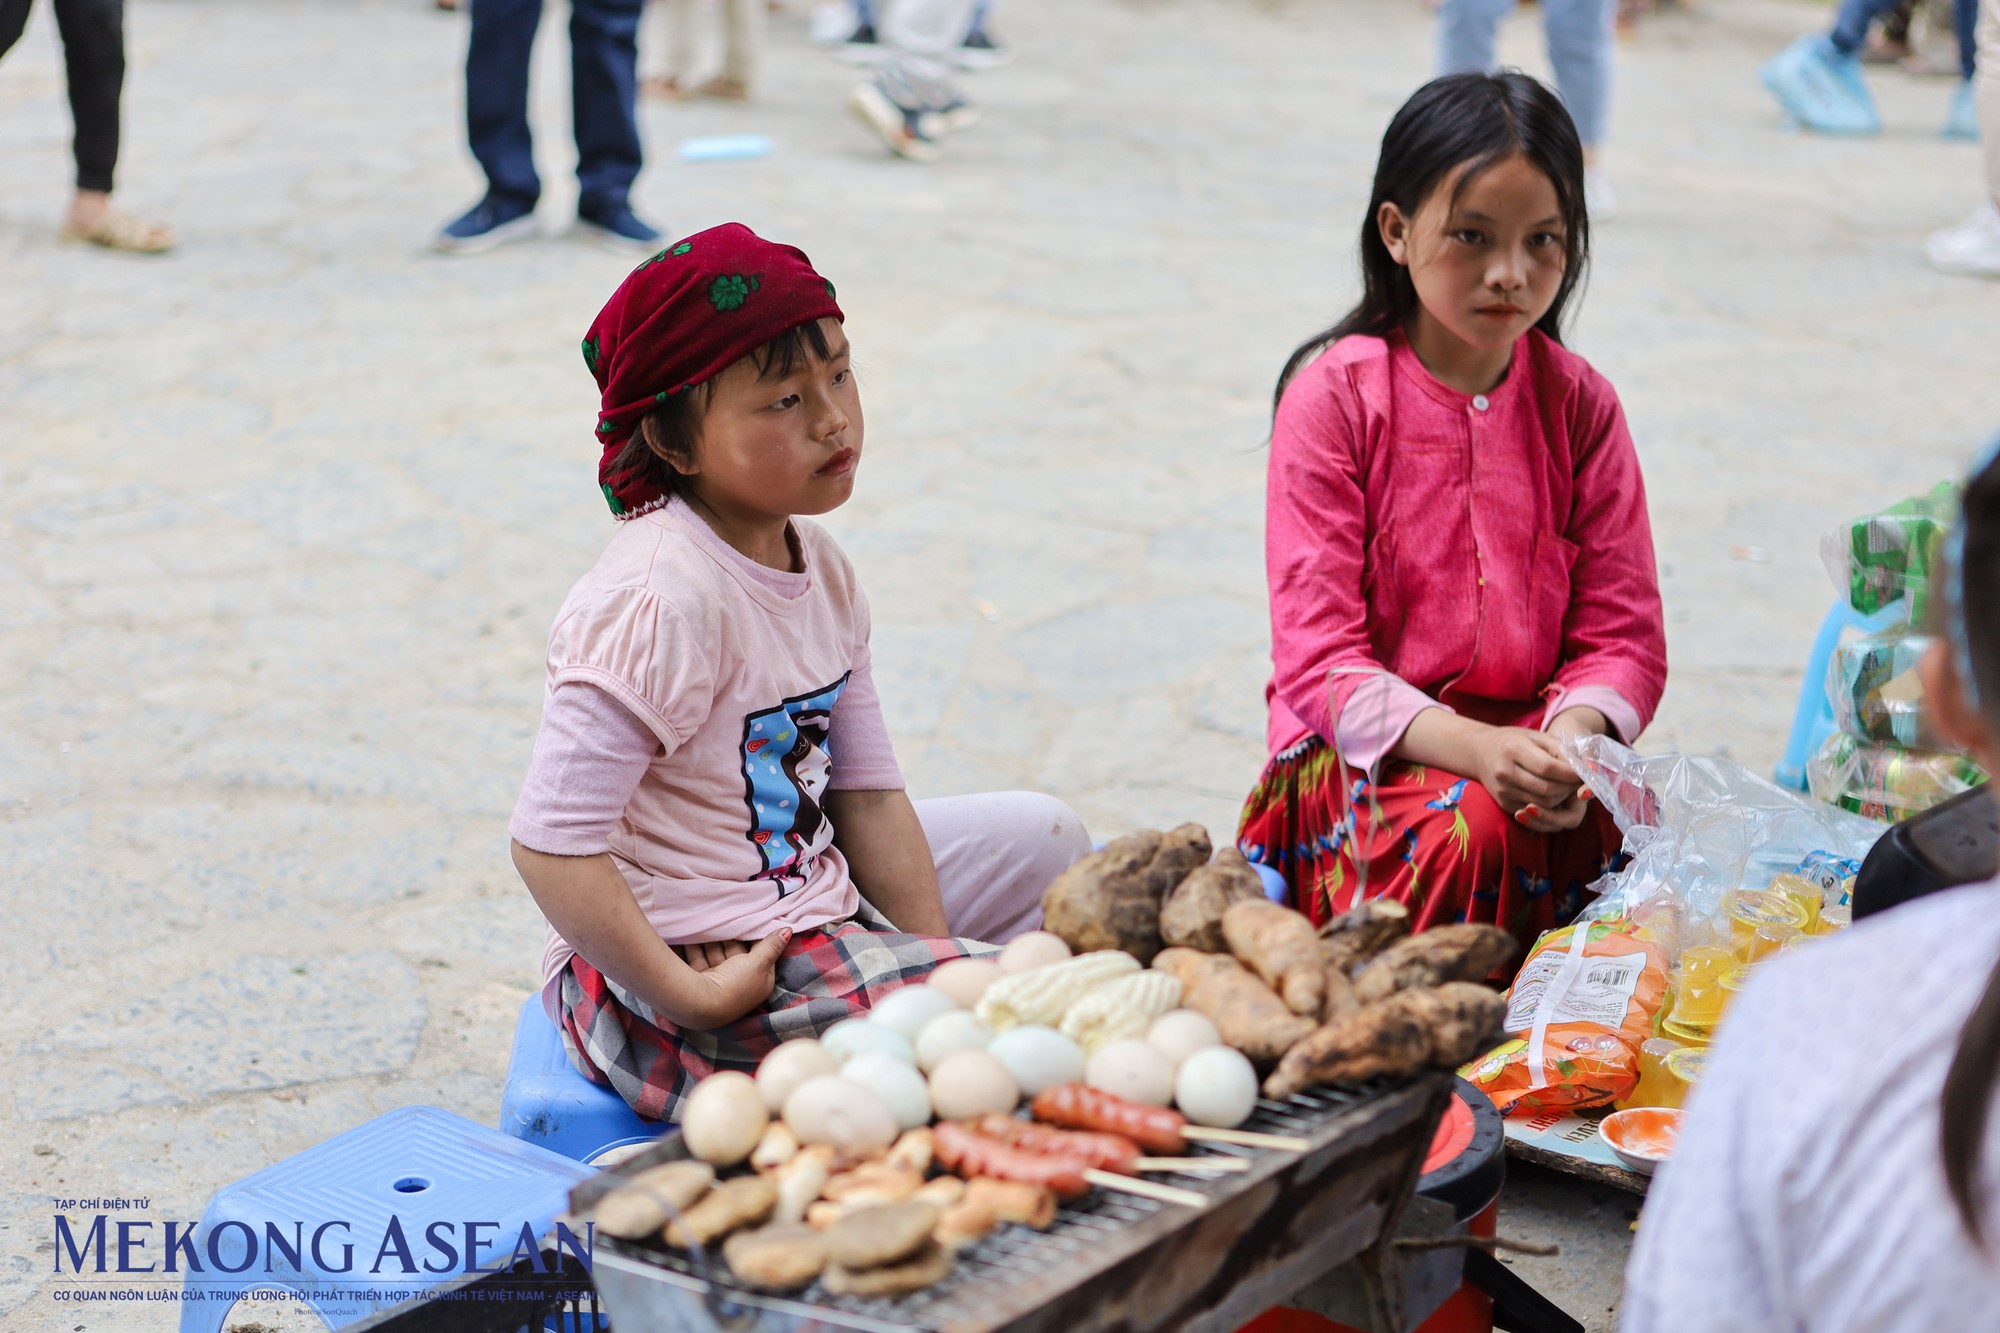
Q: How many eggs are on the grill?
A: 14